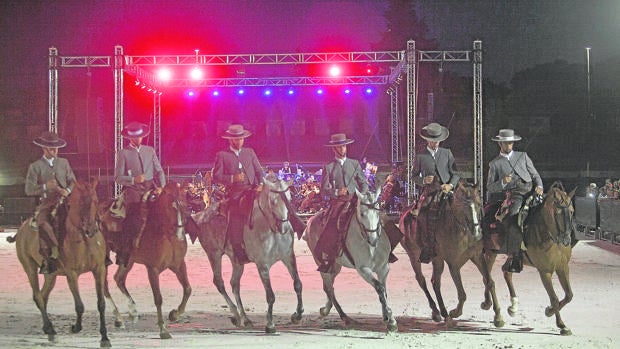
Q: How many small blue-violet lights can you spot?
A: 8